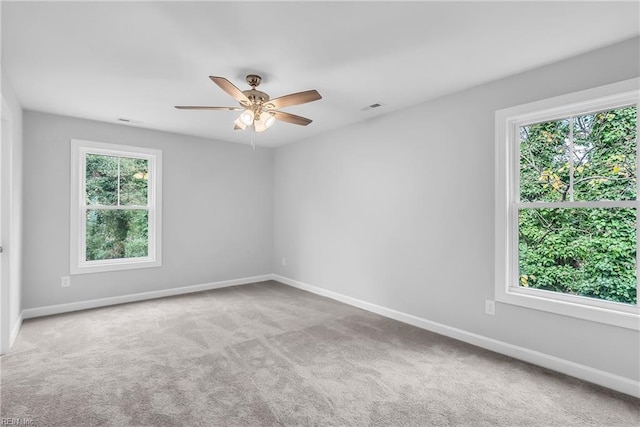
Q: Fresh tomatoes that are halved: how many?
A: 0